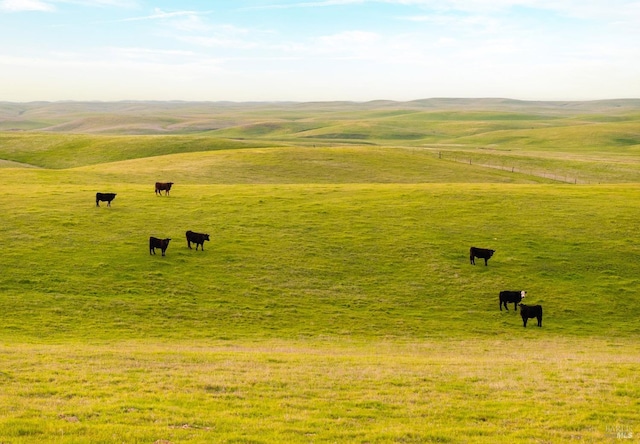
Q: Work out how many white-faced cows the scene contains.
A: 1